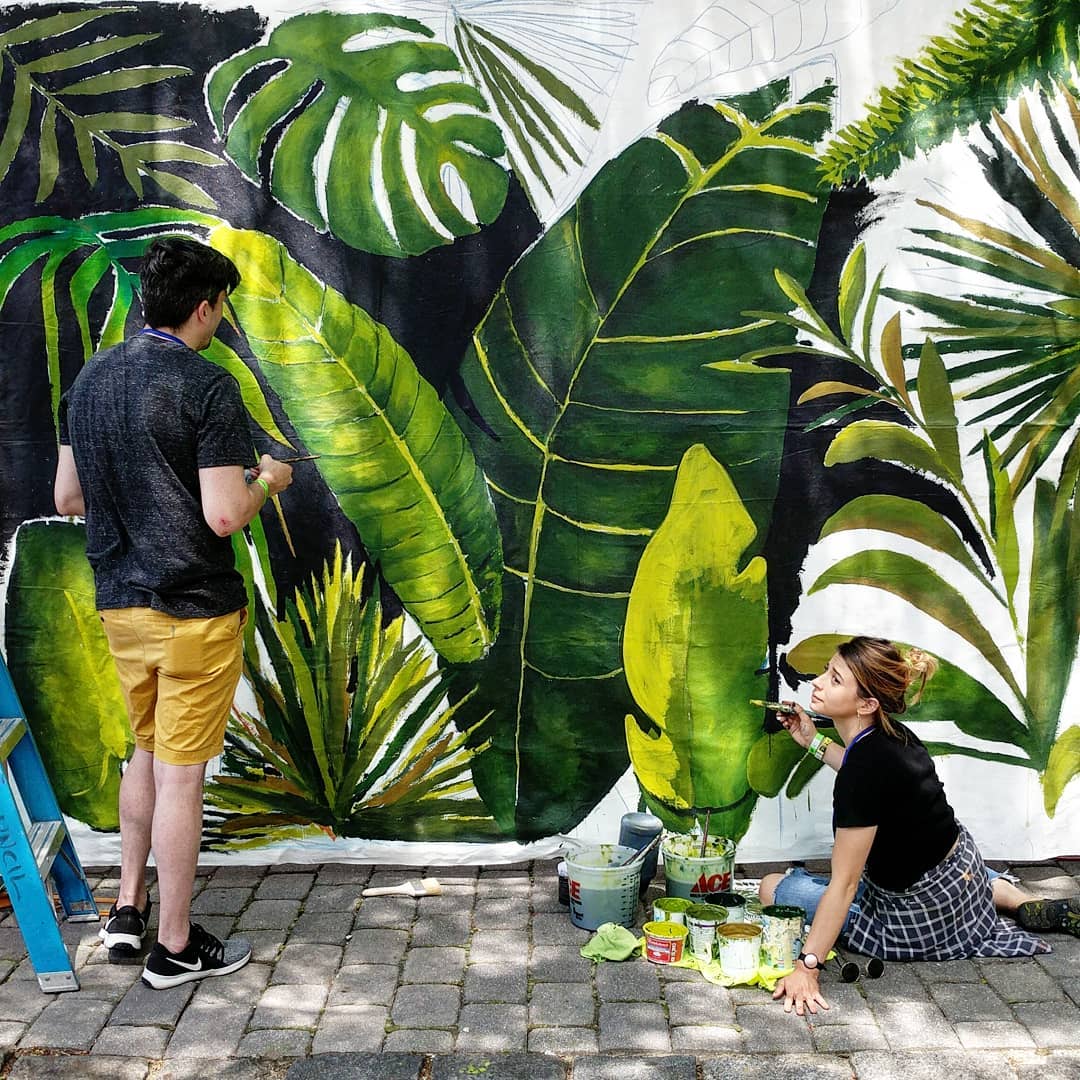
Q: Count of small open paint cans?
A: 6